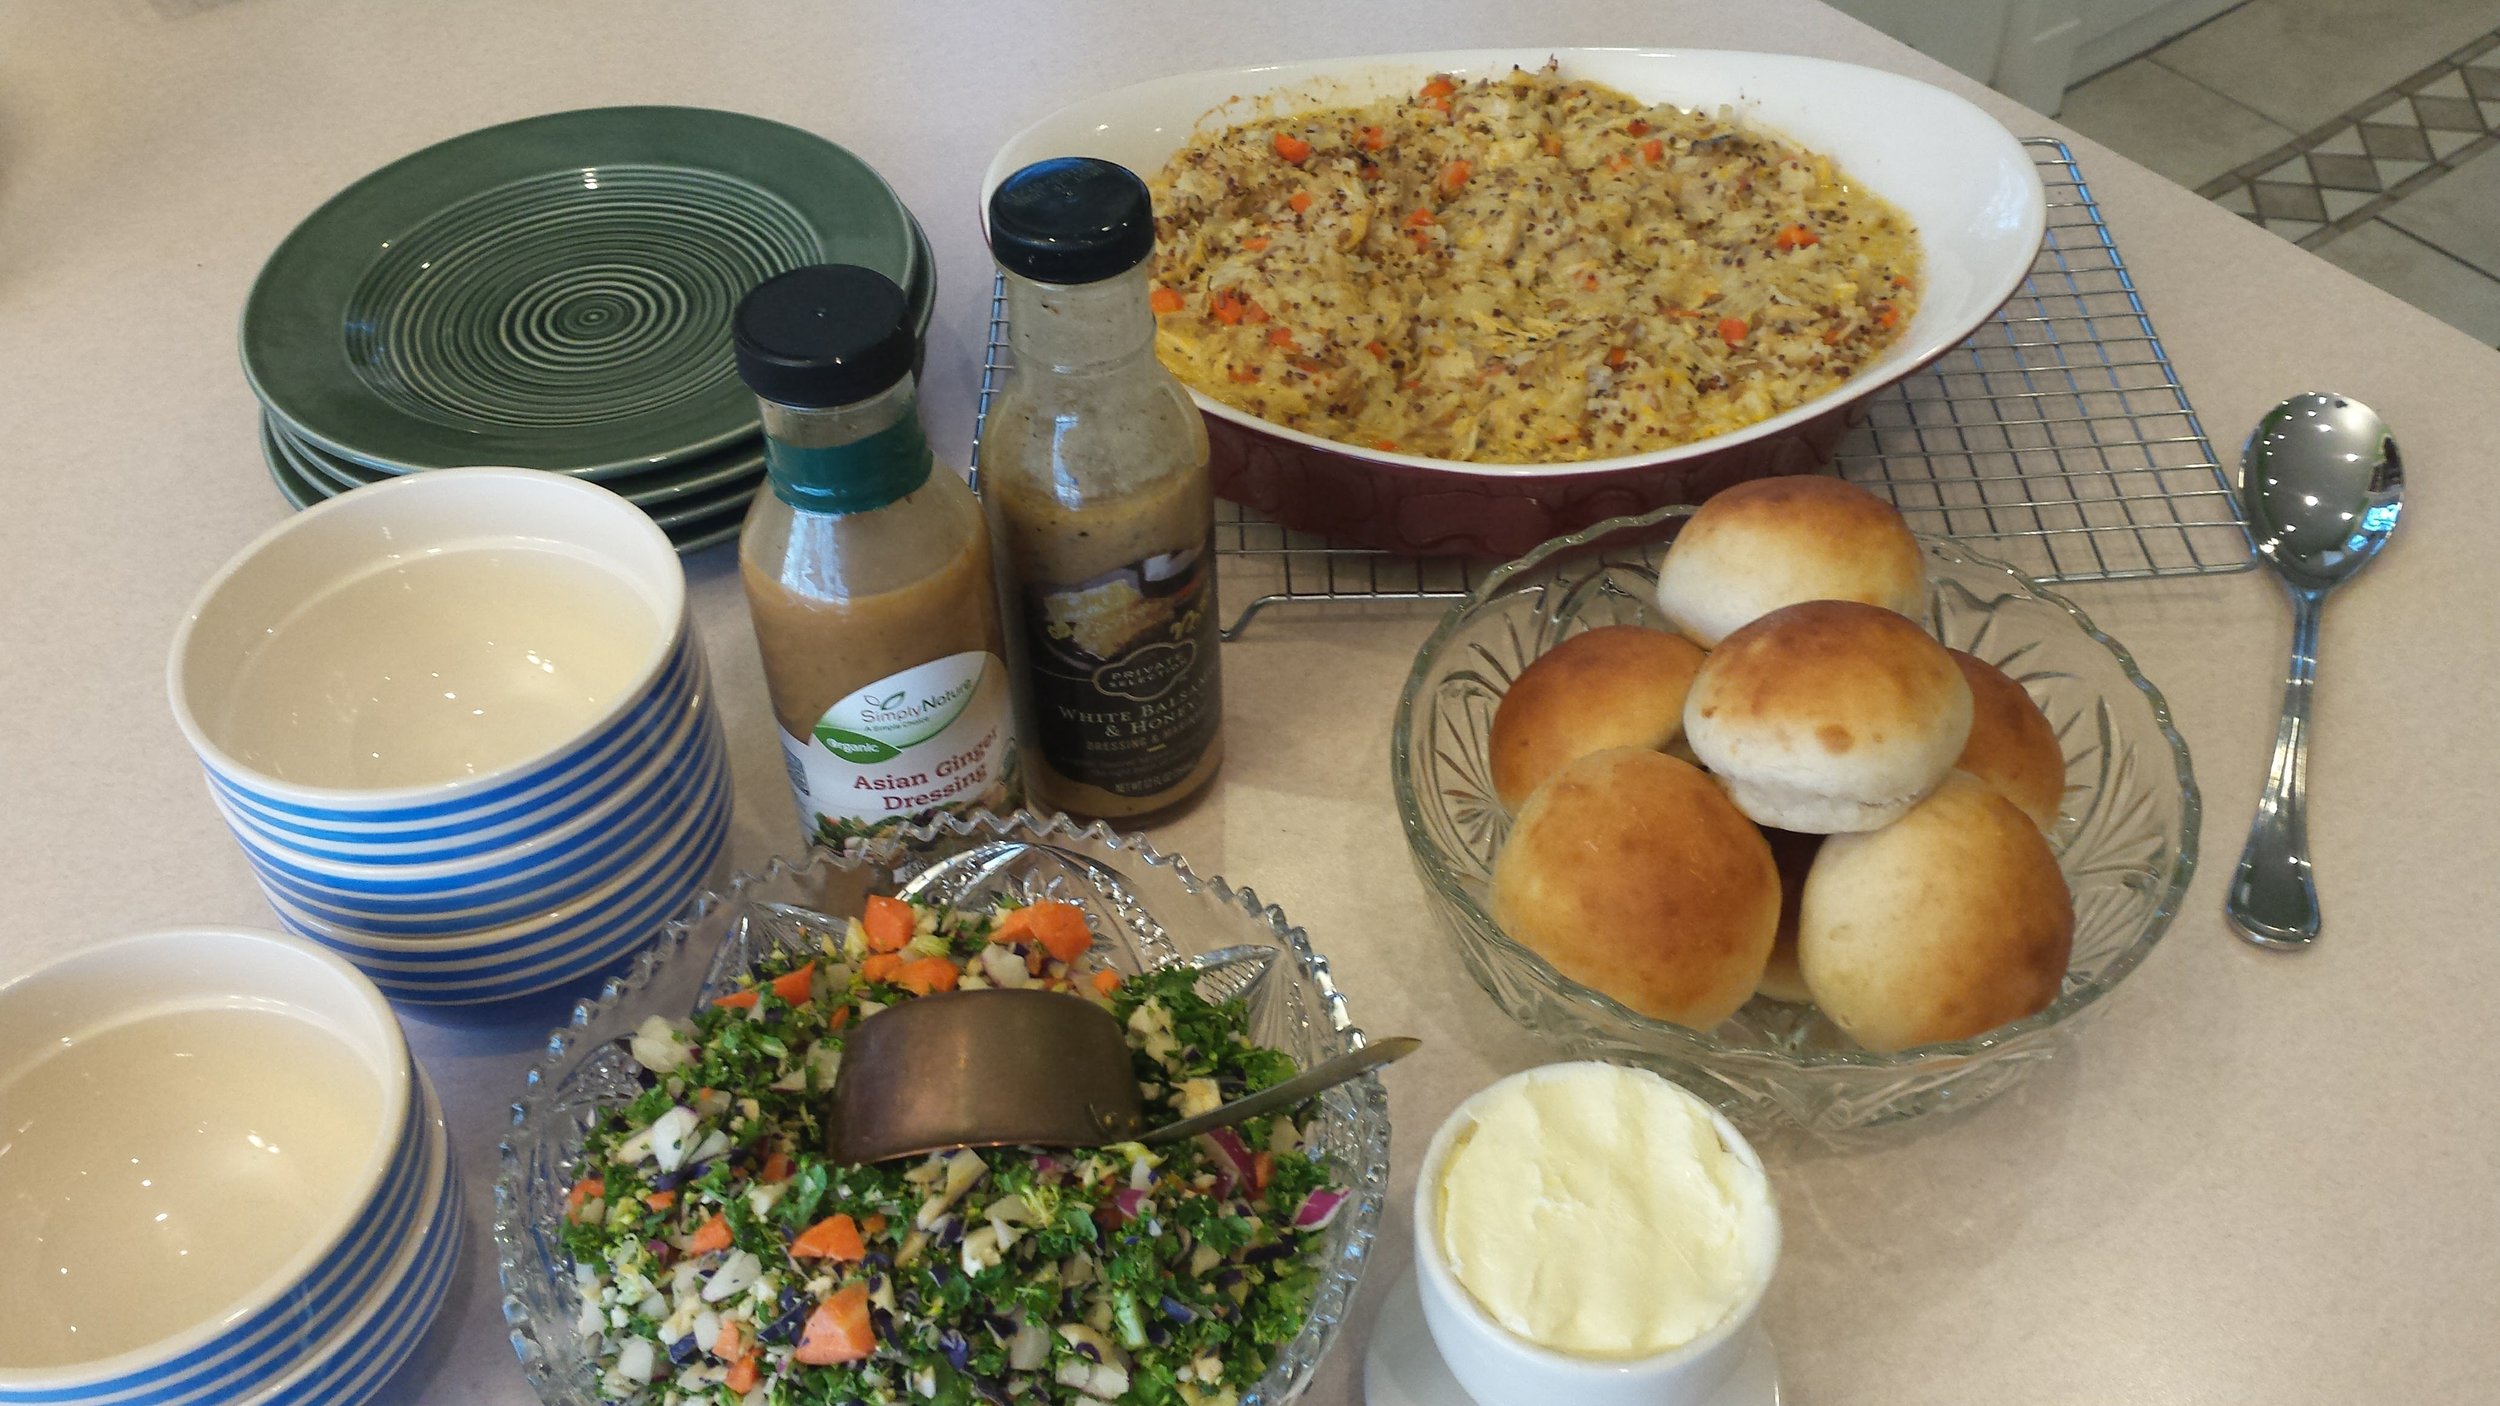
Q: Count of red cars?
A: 0